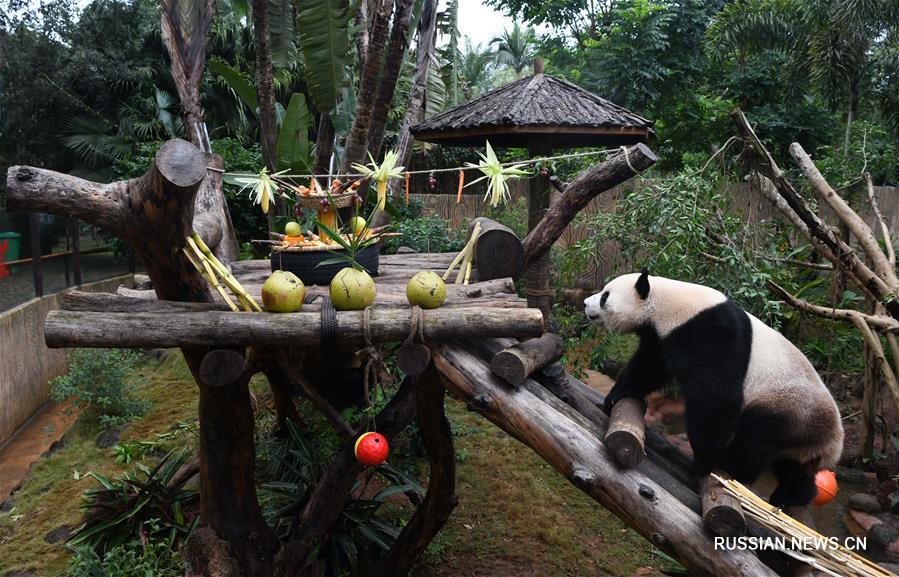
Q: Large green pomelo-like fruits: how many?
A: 3